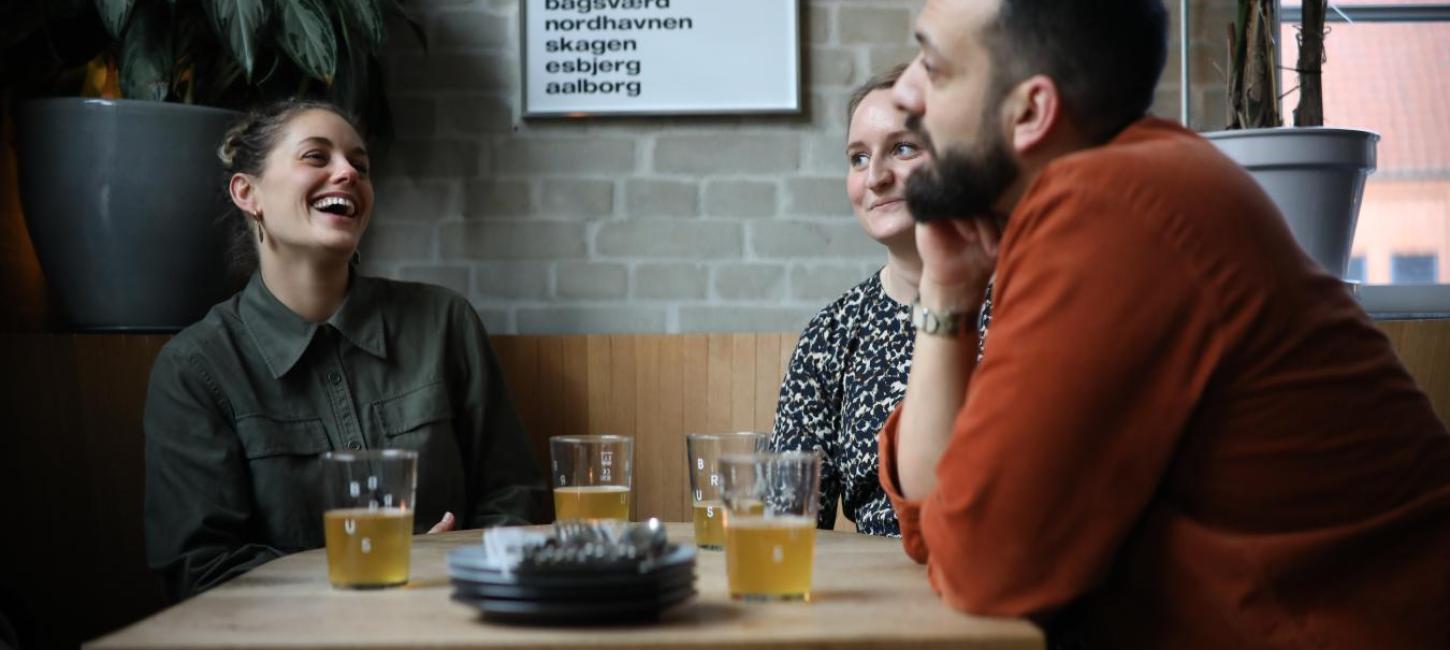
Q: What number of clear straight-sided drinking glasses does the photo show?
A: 4